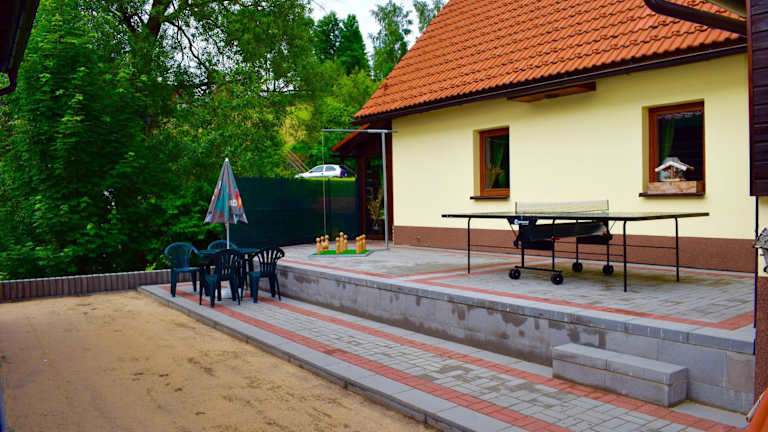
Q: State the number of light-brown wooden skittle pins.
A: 9